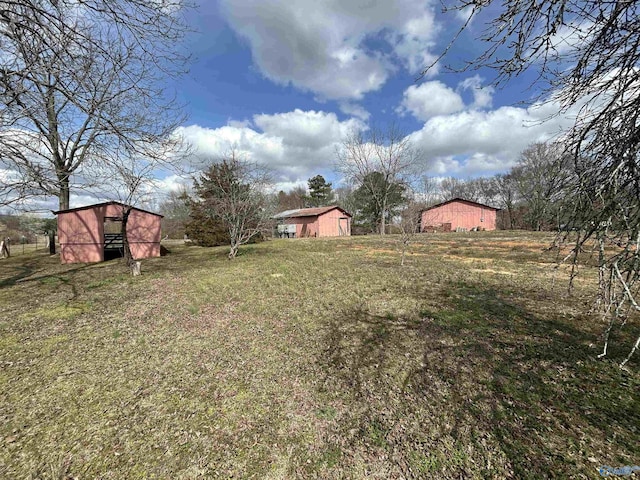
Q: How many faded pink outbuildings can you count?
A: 3